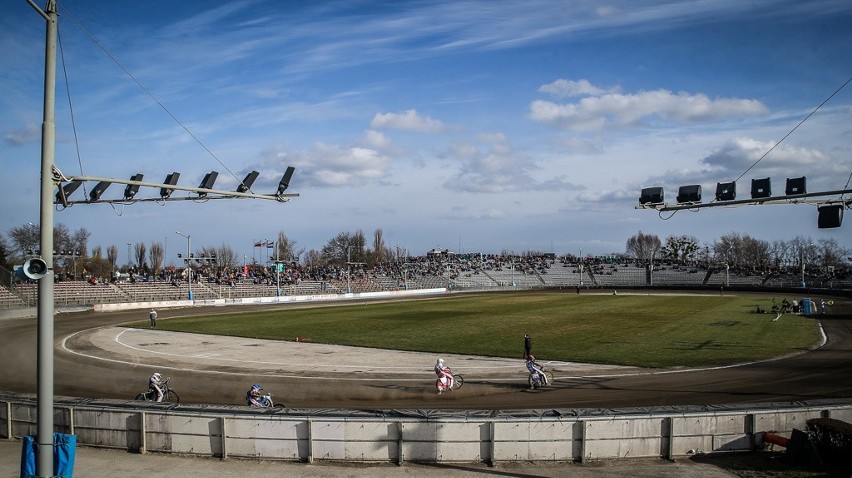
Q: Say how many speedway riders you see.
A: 4